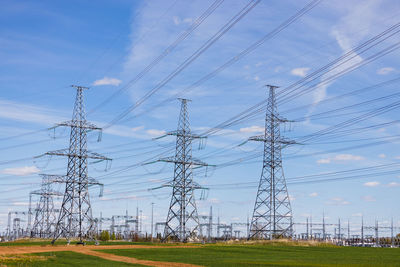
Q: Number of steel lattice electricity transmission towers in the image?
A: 4